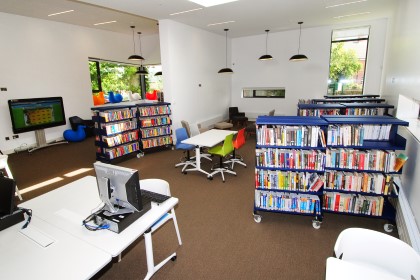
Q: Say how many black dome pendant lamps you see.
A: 6